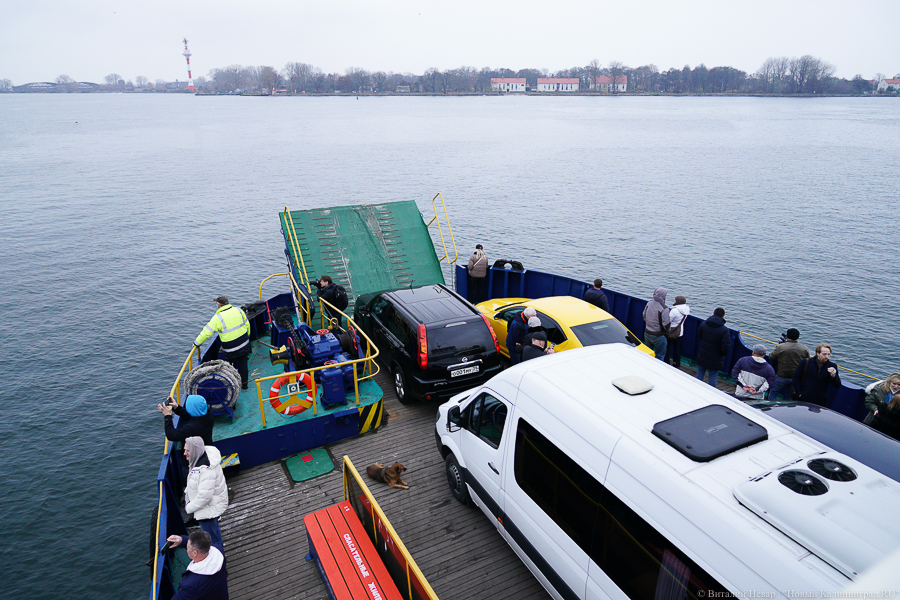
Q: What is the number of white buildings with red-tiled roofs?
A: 4